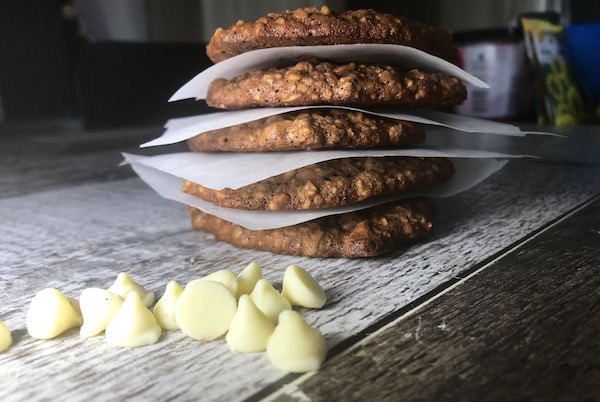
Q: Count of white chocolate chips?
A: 13